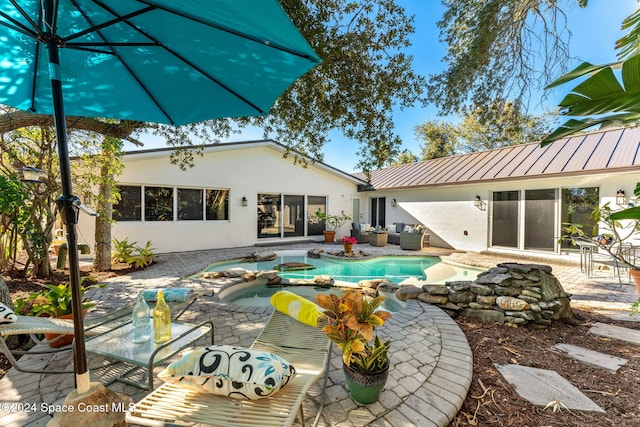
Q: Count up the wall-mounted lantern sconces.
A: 4